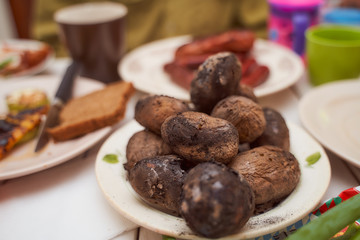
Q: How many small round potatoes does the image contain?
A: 10